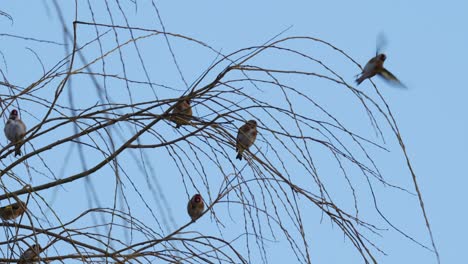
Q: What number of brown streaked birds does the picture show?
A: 7